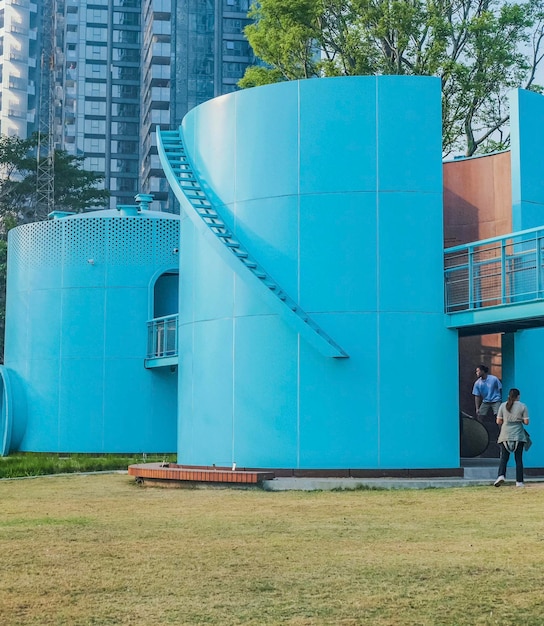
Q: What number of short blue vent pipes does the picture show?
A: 3